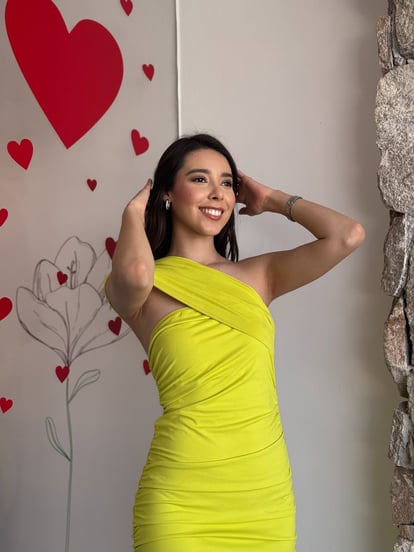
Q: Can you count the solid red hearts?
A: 14